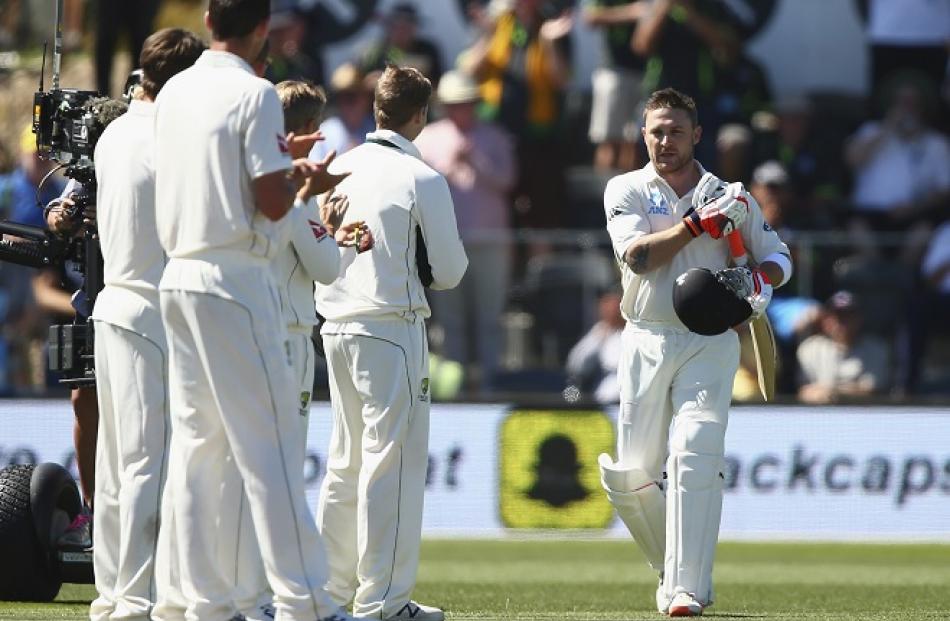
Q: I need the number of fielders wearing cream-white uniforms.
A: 4